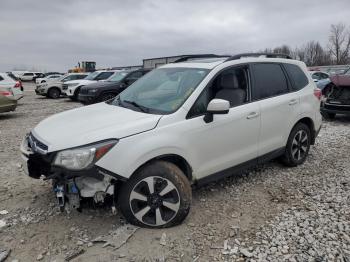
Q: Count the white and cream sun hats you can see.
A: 0